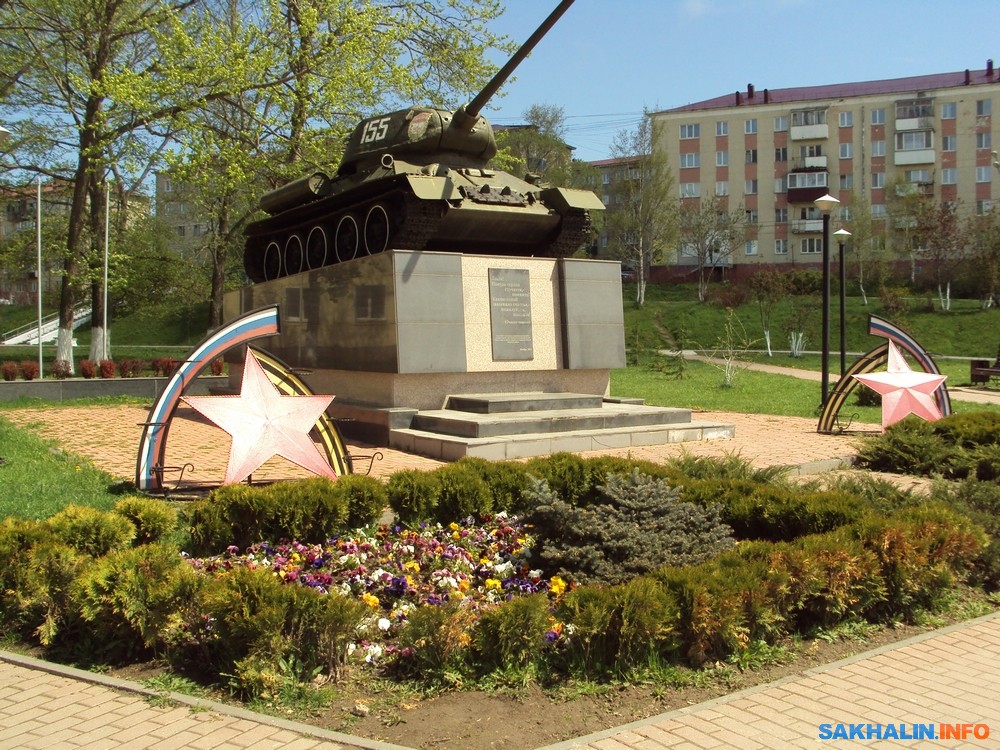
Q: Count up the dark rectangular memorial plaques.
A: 1